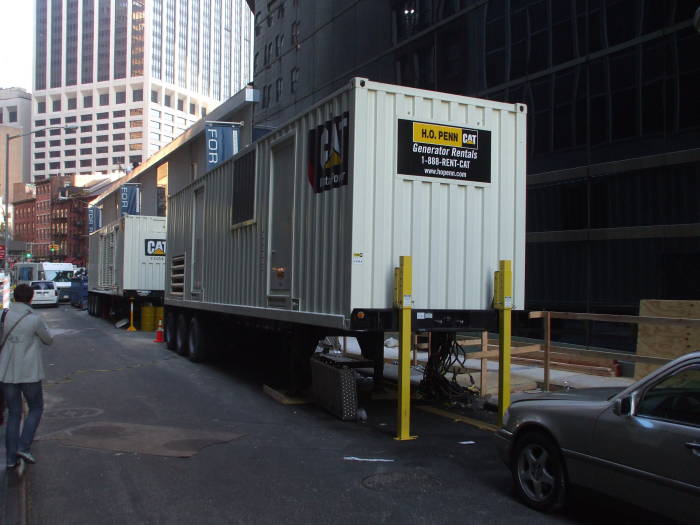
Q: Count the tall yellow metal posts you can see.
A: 2